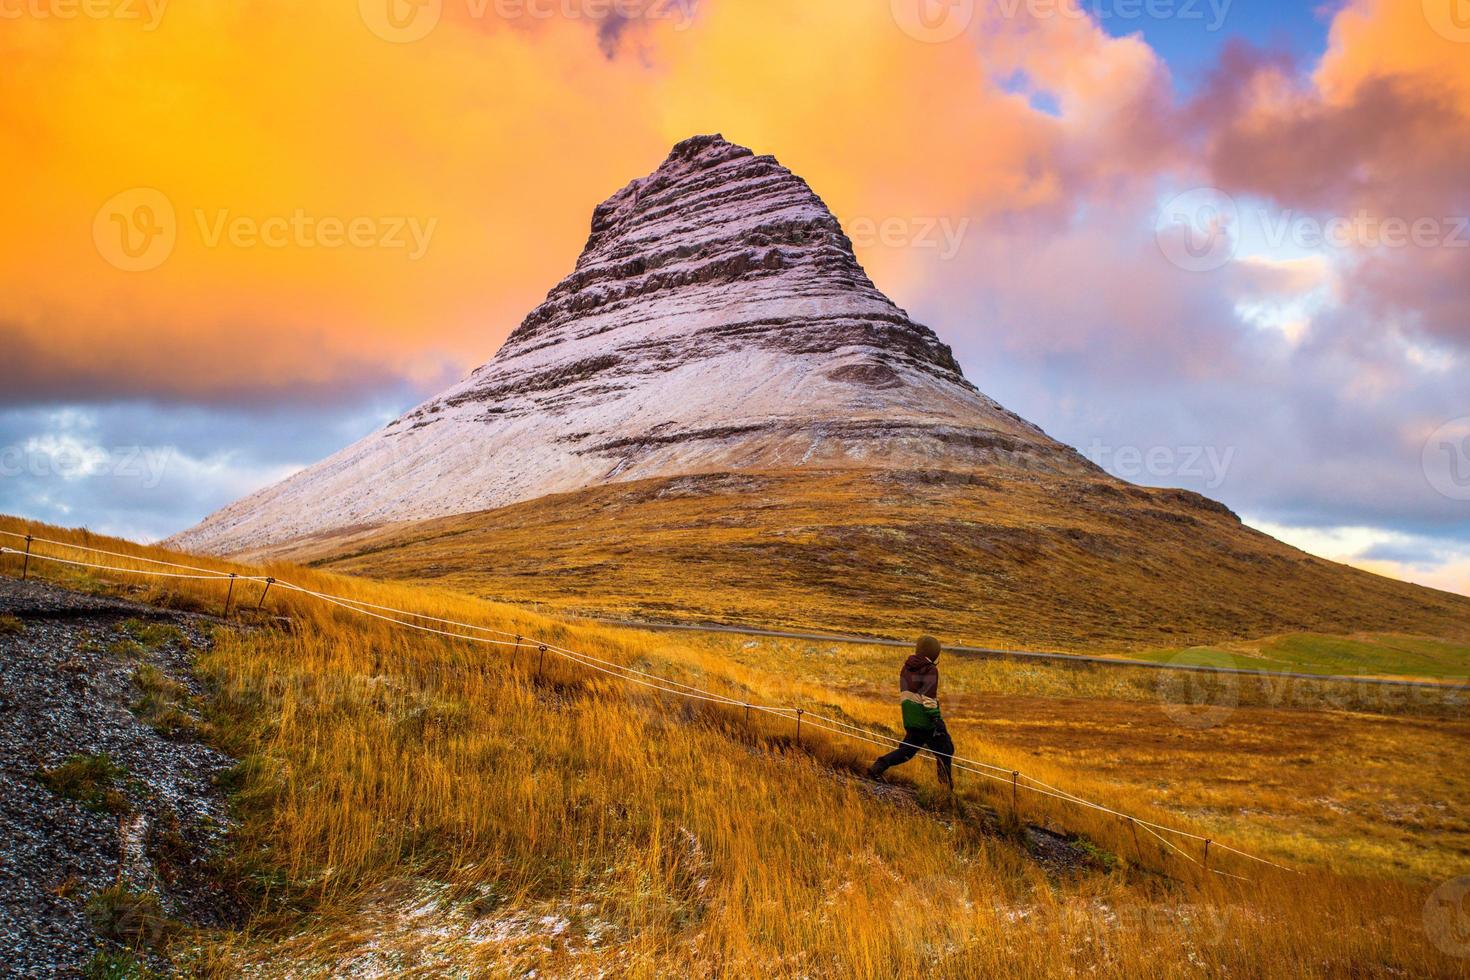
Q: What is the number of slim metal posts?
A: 10